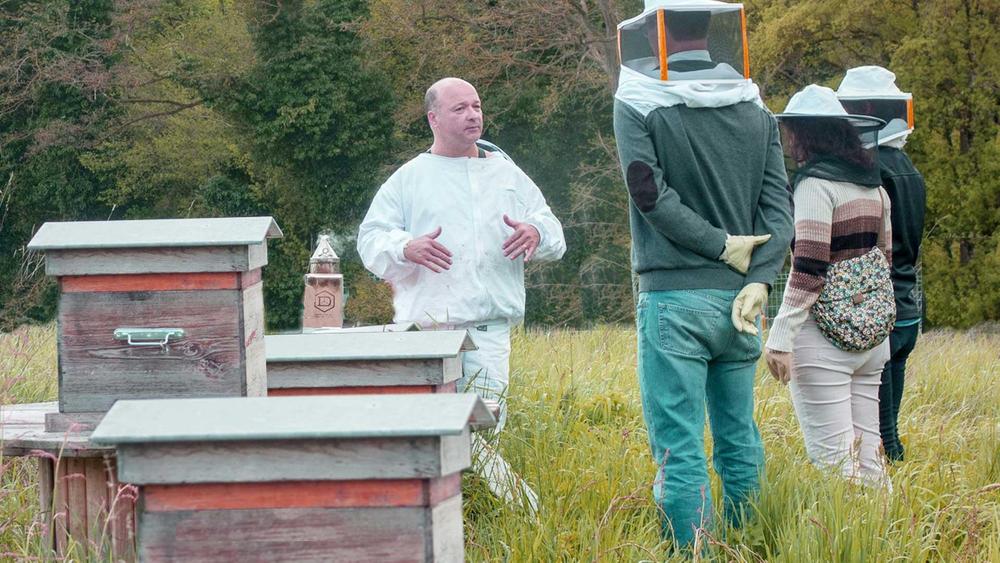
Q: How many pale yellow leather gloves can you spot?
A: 2